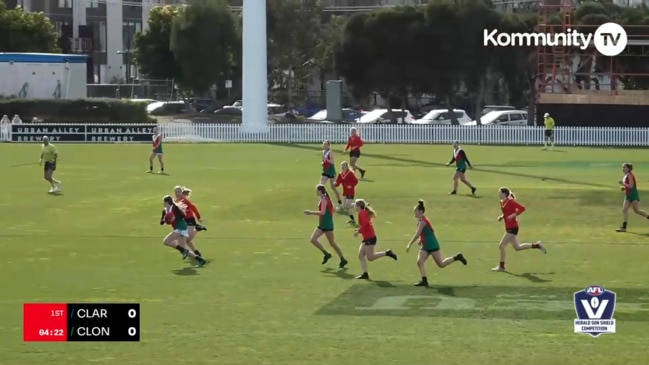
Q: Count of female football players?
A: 12